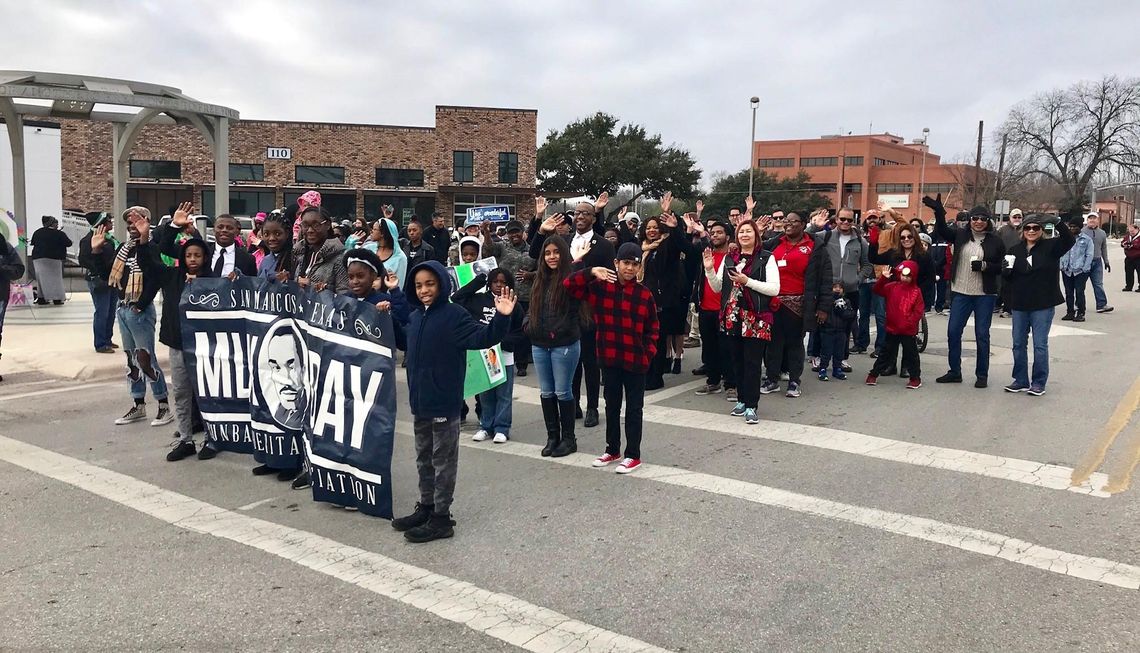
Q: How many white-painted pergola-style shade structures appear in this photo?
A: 1